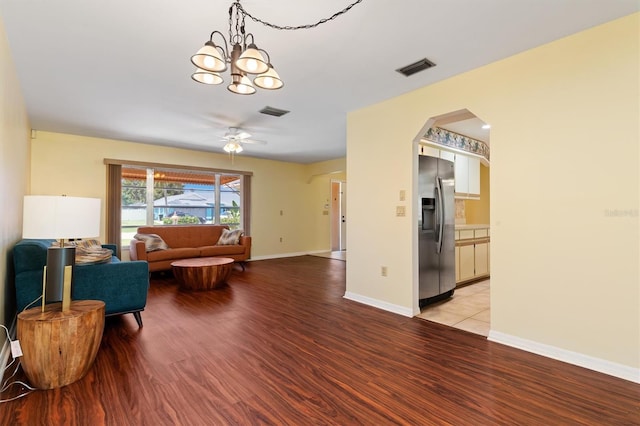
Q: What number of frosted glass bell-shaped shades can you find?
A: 5